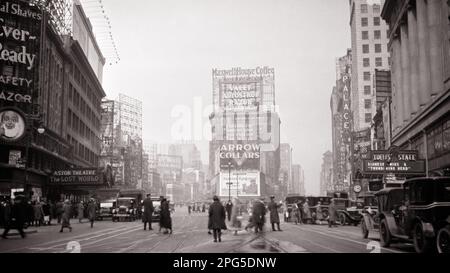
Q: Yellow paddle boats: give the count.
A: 0